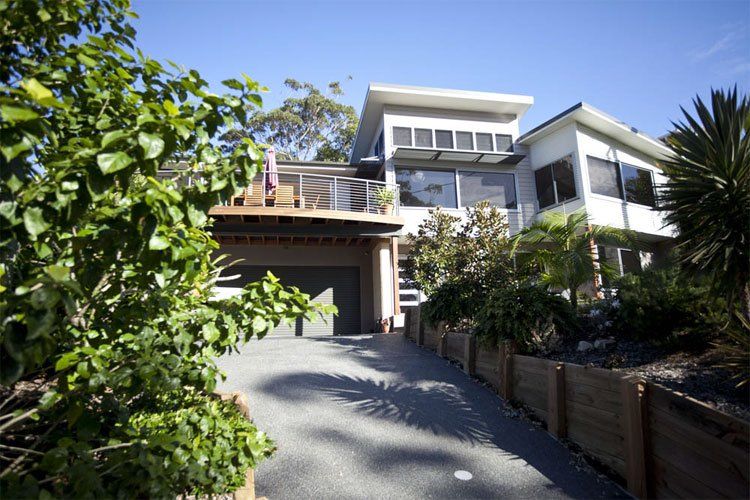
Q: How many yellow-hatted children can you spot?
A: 0